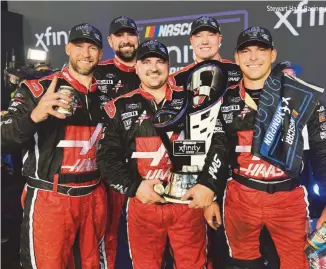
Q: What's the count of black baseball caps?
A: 5